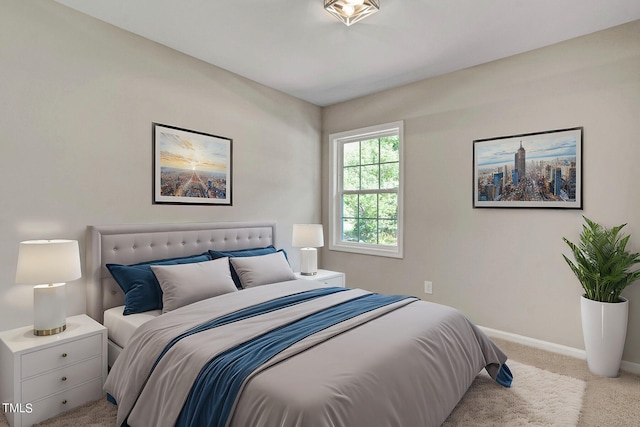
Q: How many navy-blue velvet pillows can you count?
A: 2